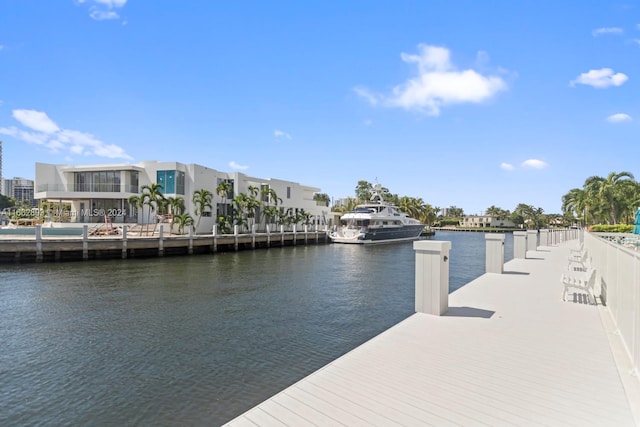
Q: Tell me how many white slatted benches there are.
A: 3